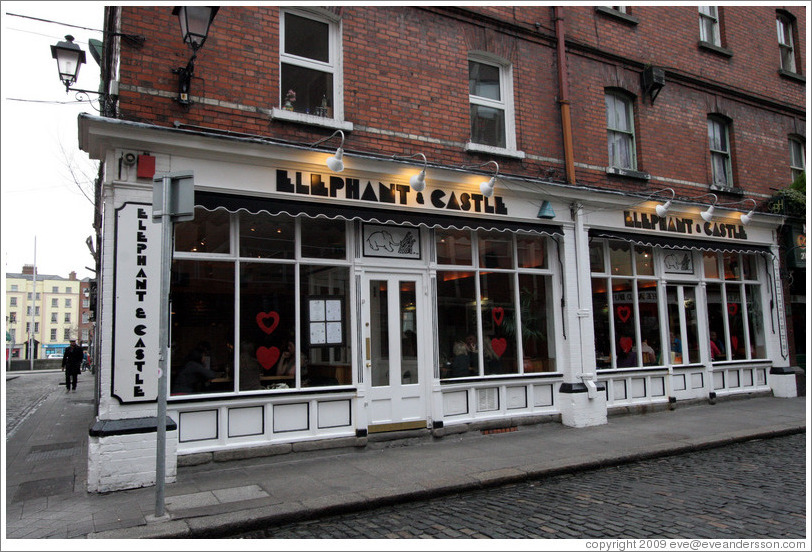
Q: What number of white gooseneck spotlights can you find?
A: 6